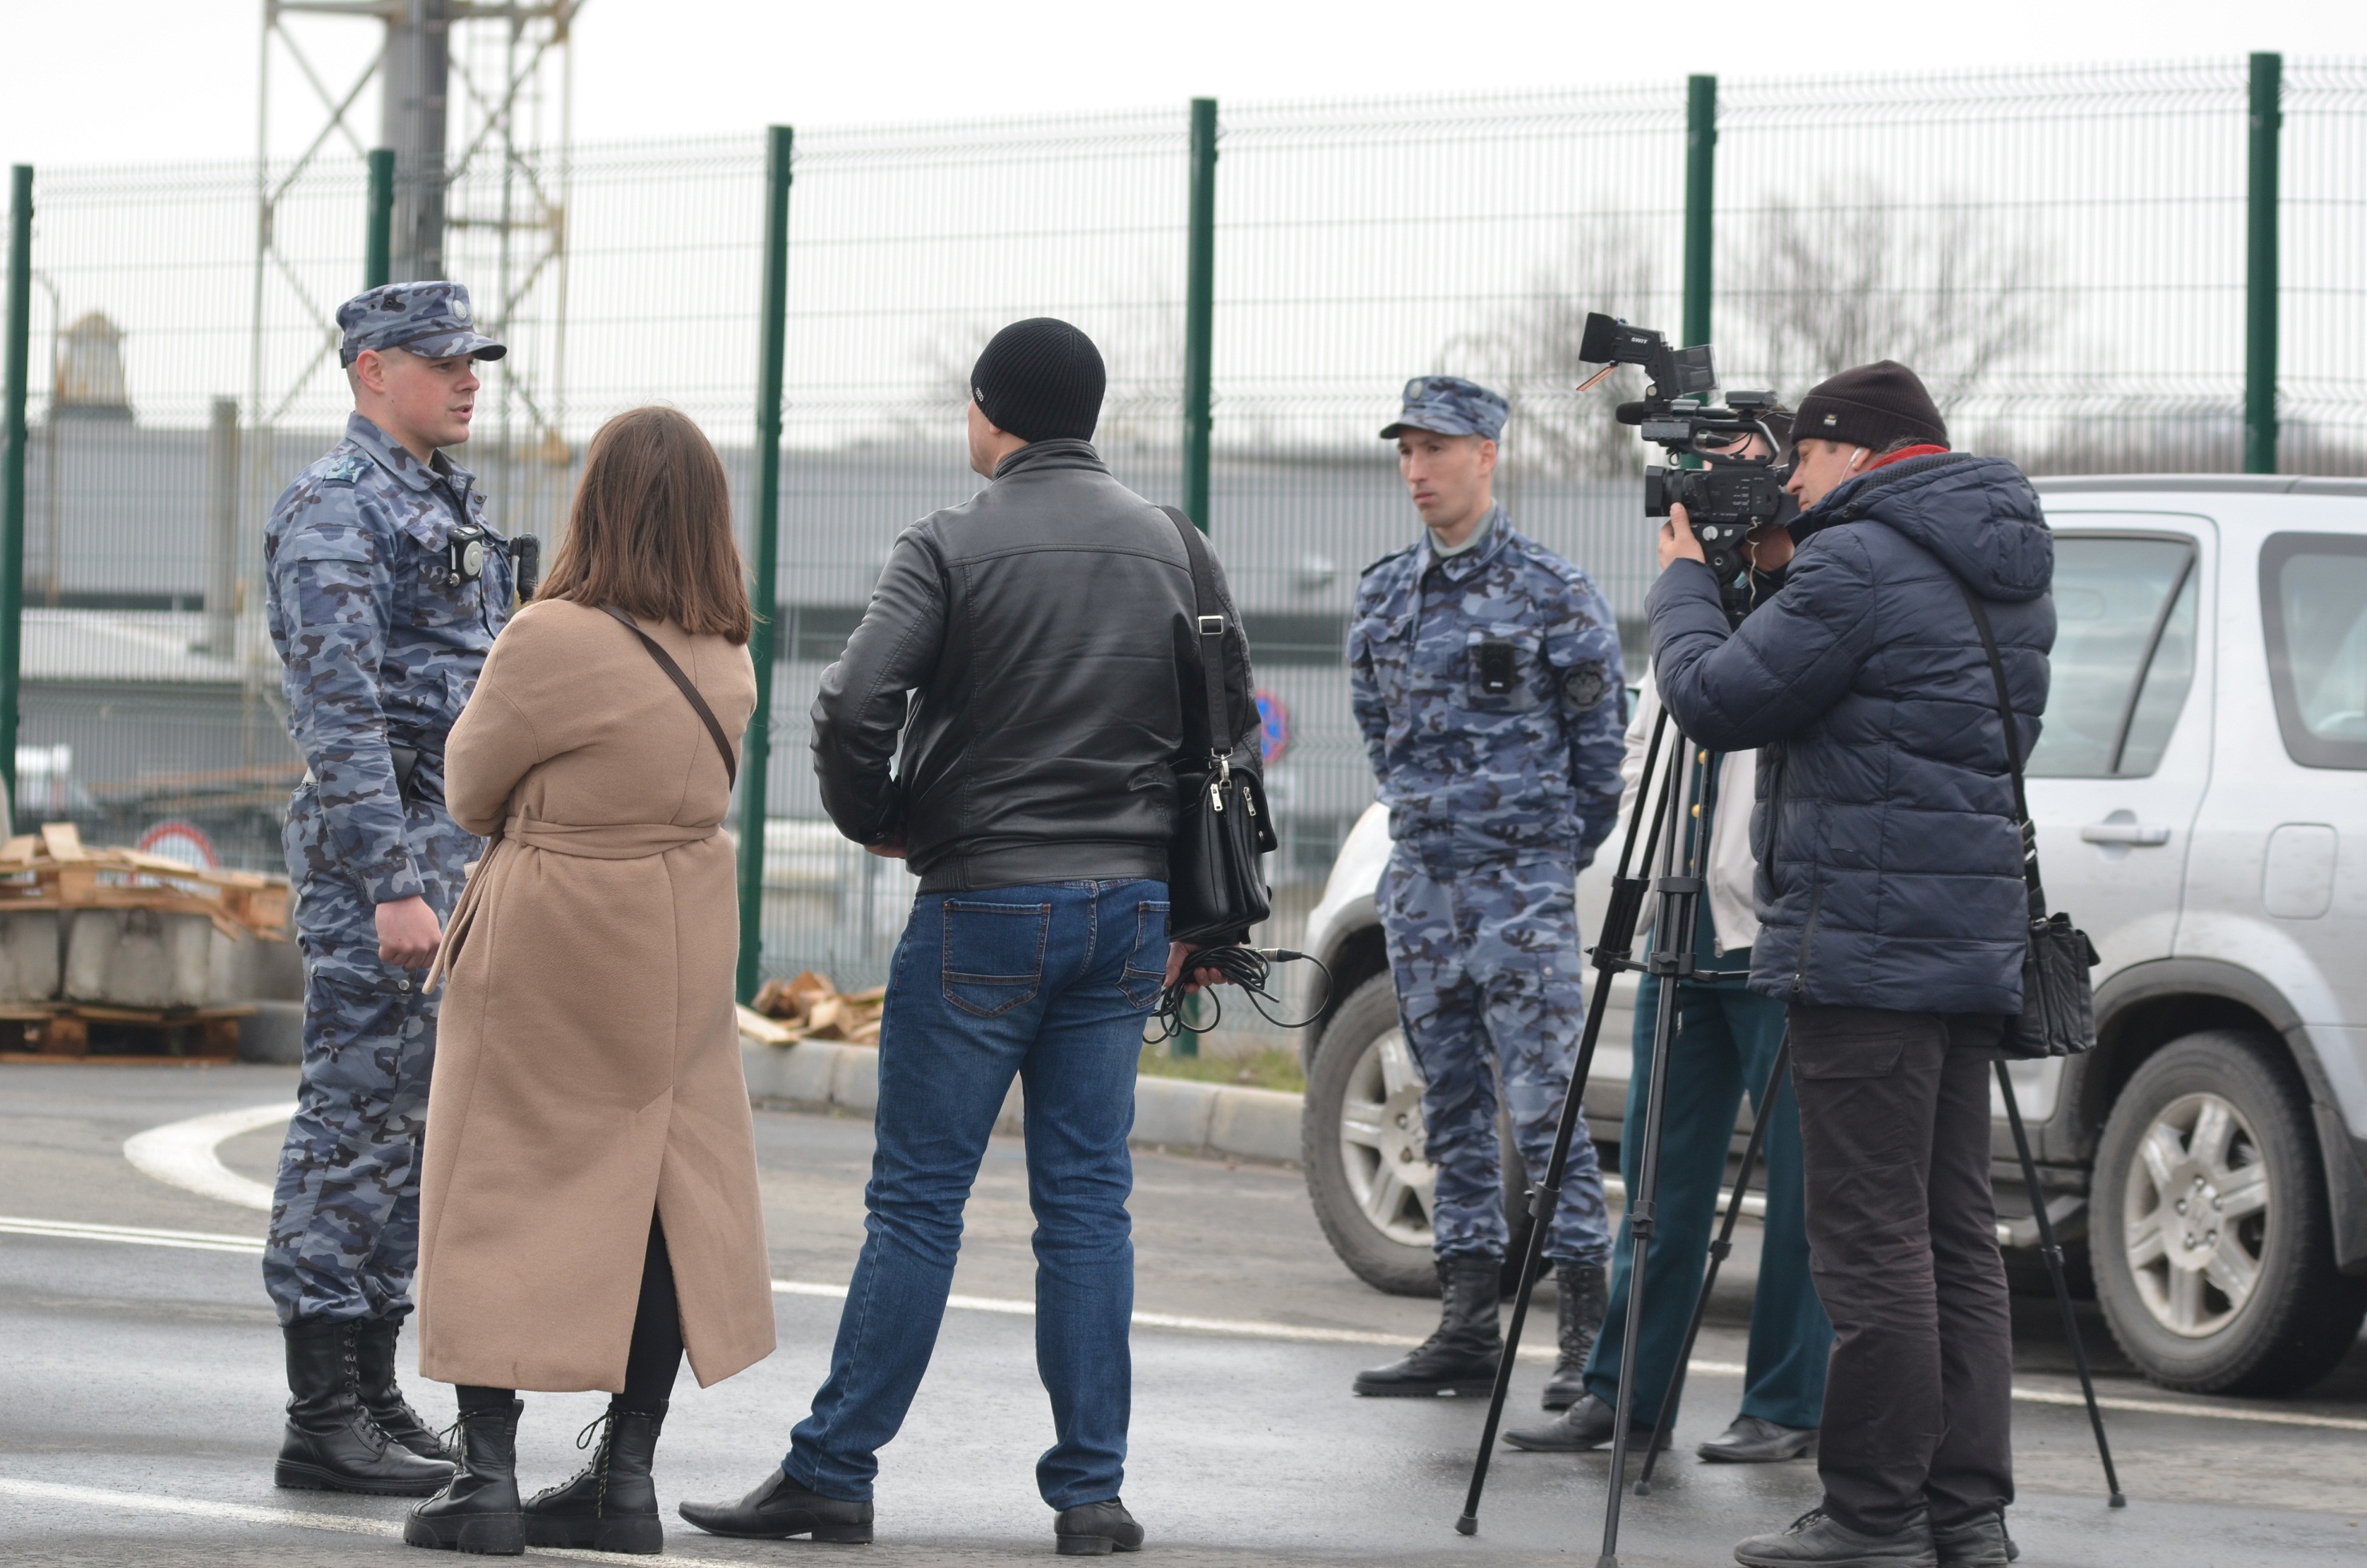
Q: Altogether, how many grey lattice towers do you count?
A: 1